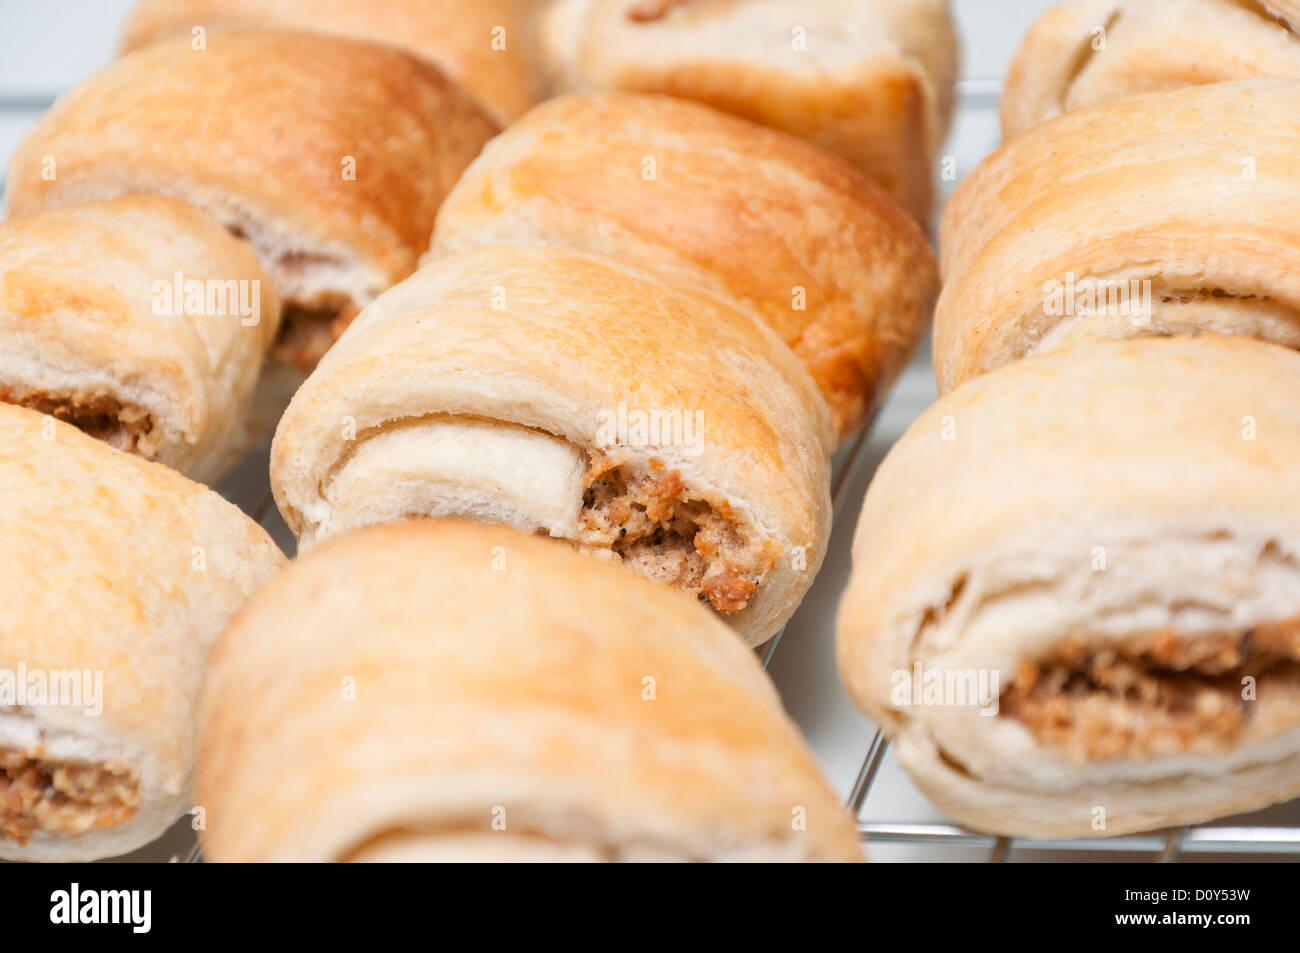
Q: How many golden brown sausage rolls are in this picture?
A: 11